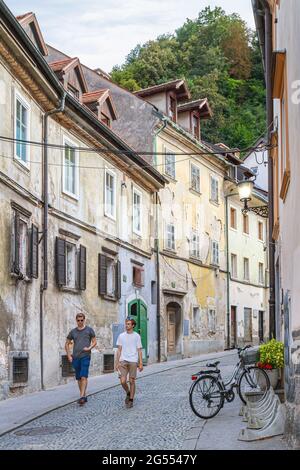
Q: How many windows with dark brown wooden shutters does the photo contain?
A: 3